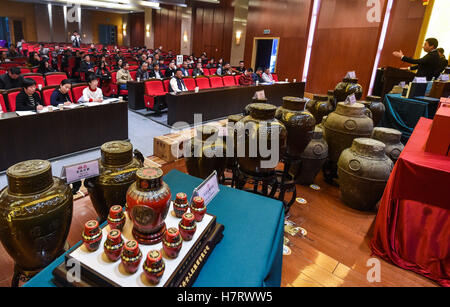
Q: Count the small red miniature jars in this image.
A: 9